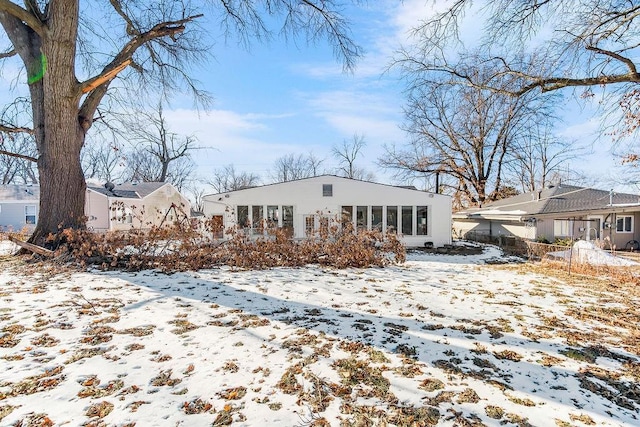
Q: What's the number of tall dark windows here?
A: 10